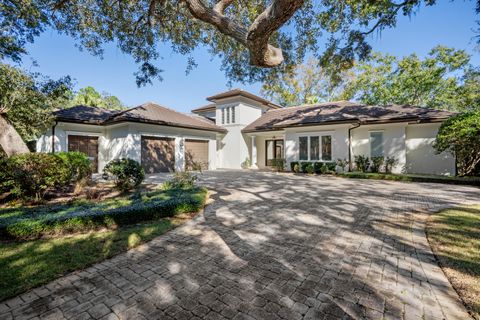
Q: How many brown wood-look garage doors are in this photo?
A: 3